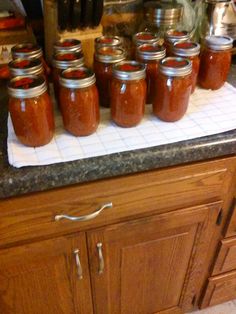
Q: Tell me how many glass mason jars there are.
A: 15